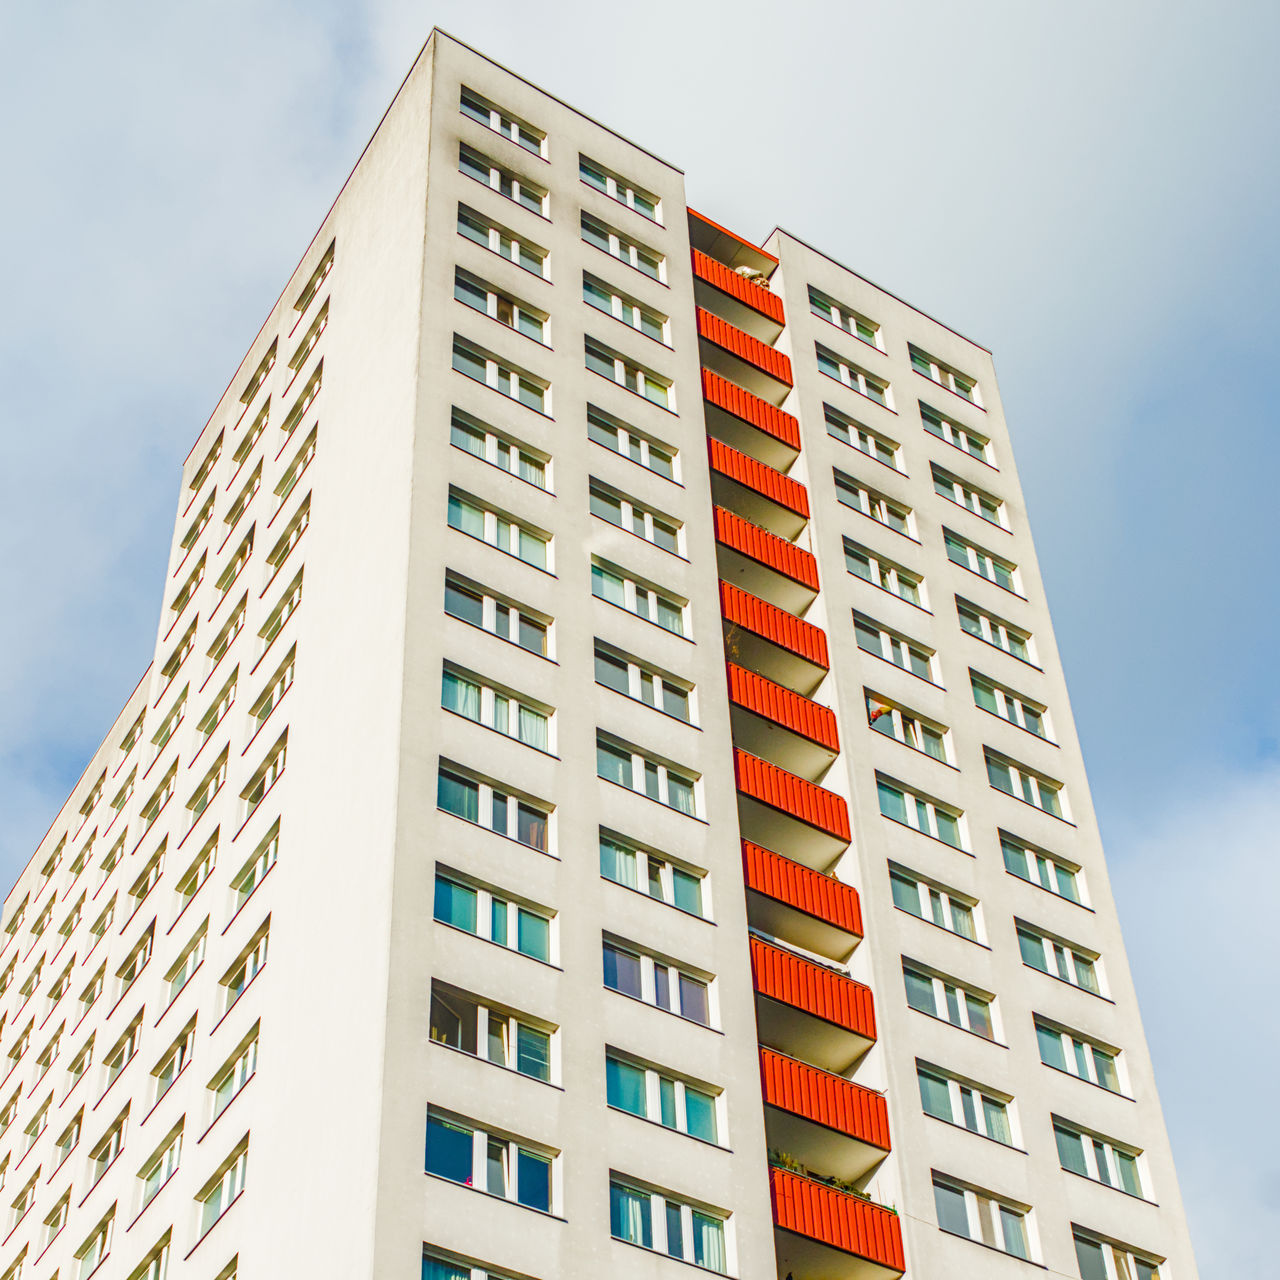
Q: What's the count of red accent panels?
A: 12